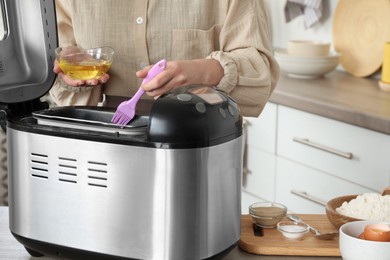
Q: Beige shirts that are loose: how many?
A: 1